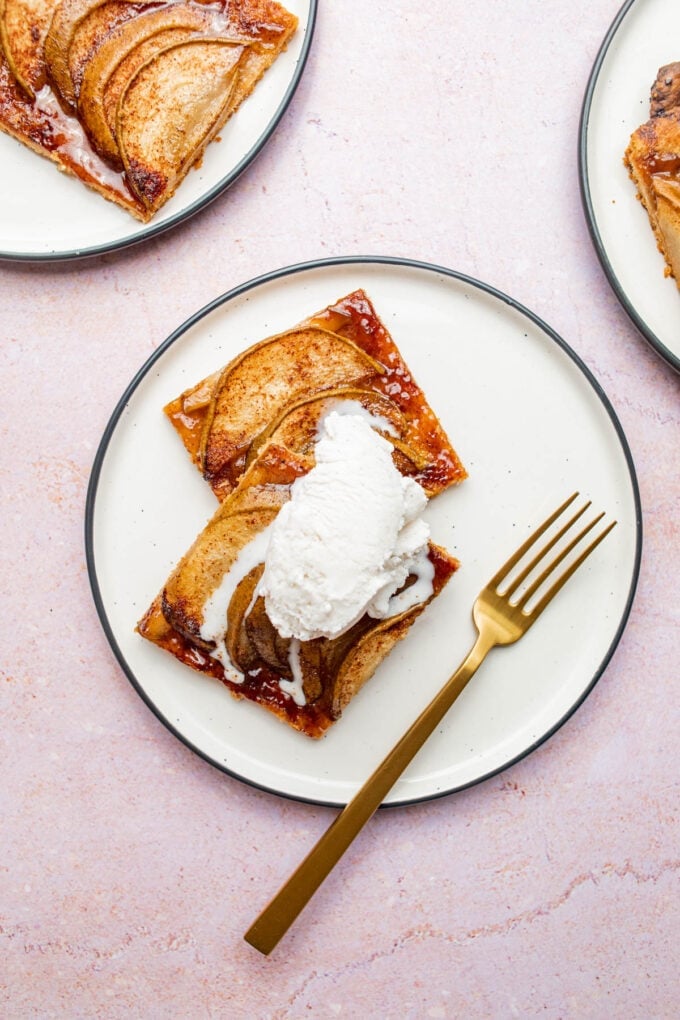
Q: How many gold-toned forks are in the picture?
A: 1